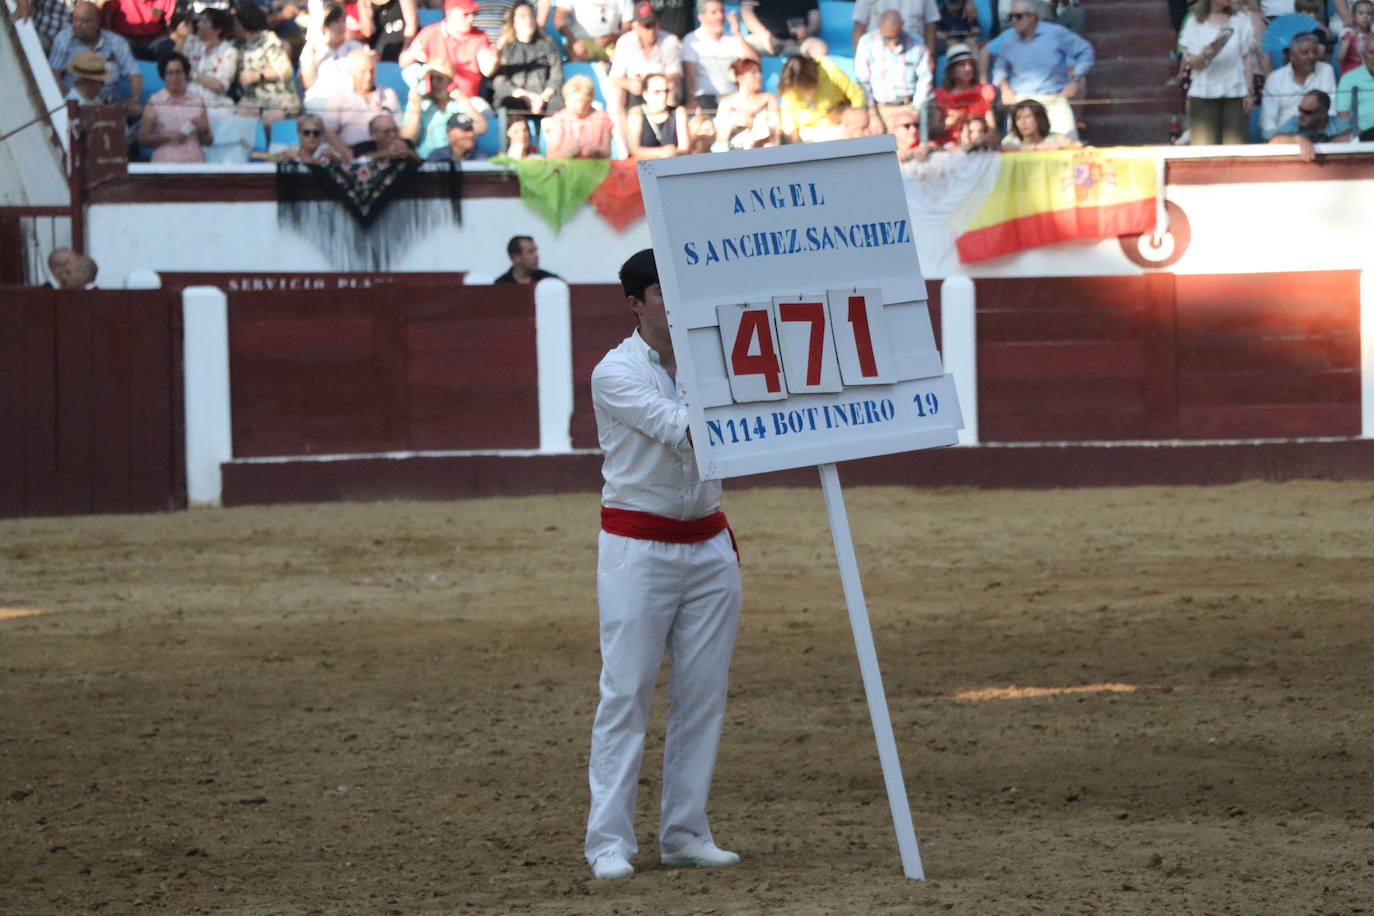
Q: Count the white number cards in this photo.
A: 3